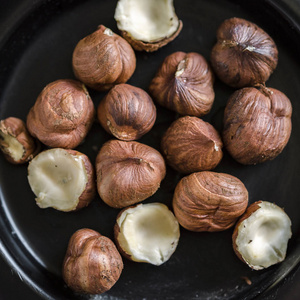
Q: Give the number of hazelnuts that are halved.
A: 4